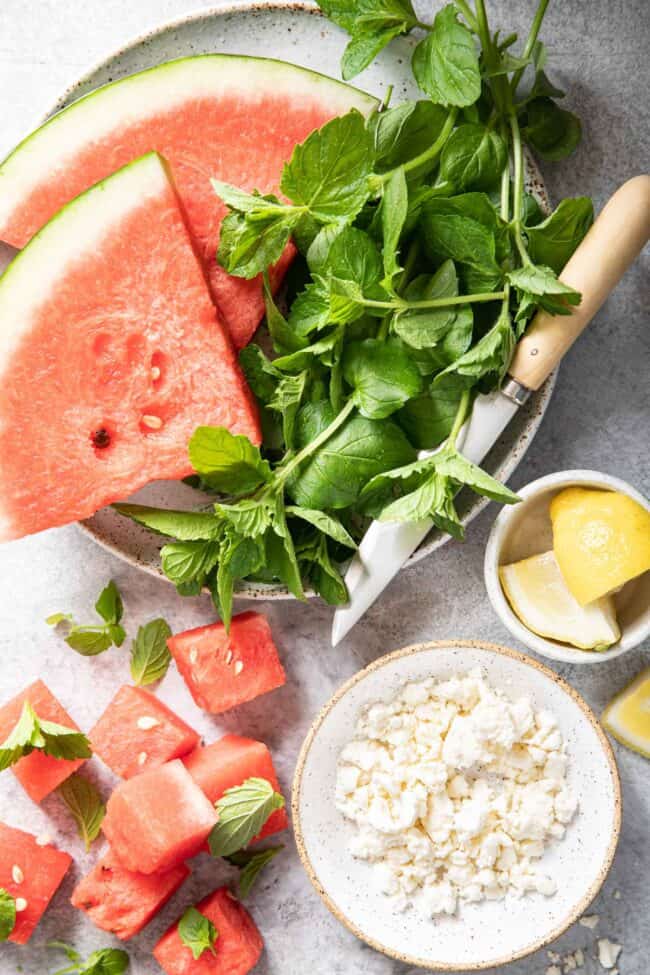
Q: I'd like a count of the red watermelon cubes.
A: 8